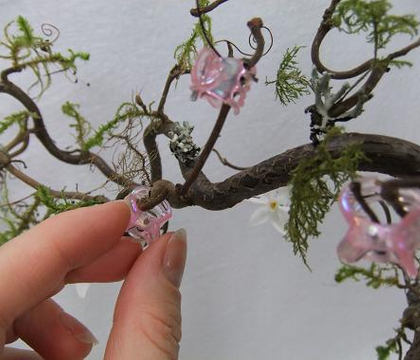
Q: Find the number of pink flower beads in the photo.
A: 3